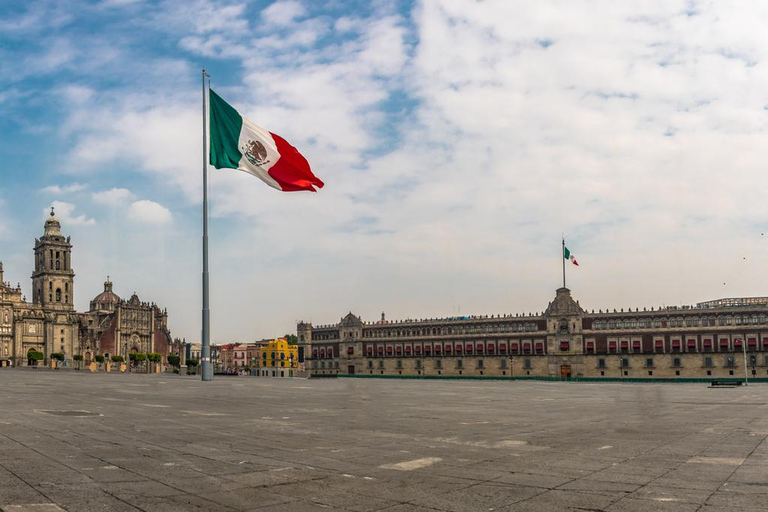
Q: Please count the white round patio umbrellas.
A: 0